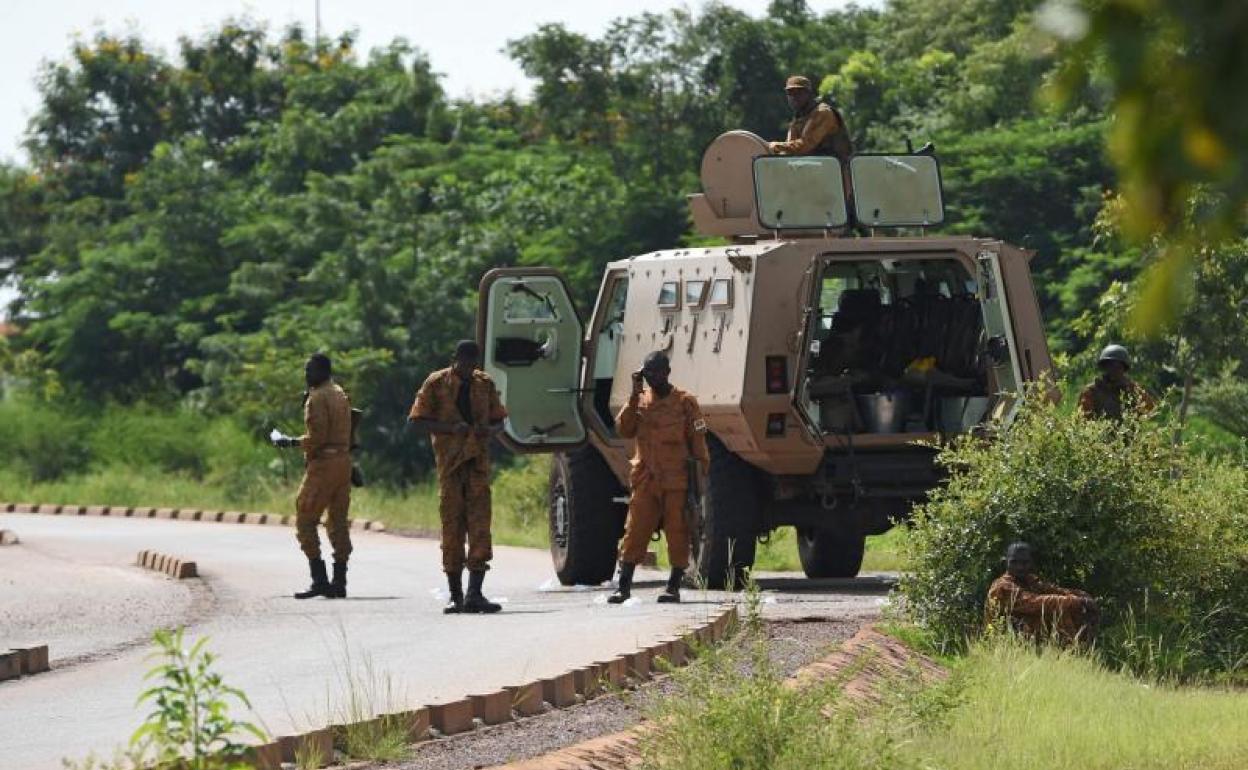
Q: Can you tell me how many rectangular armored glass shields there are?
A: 2